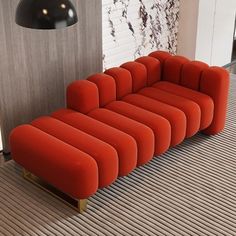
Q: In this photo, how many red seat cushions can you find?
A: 8